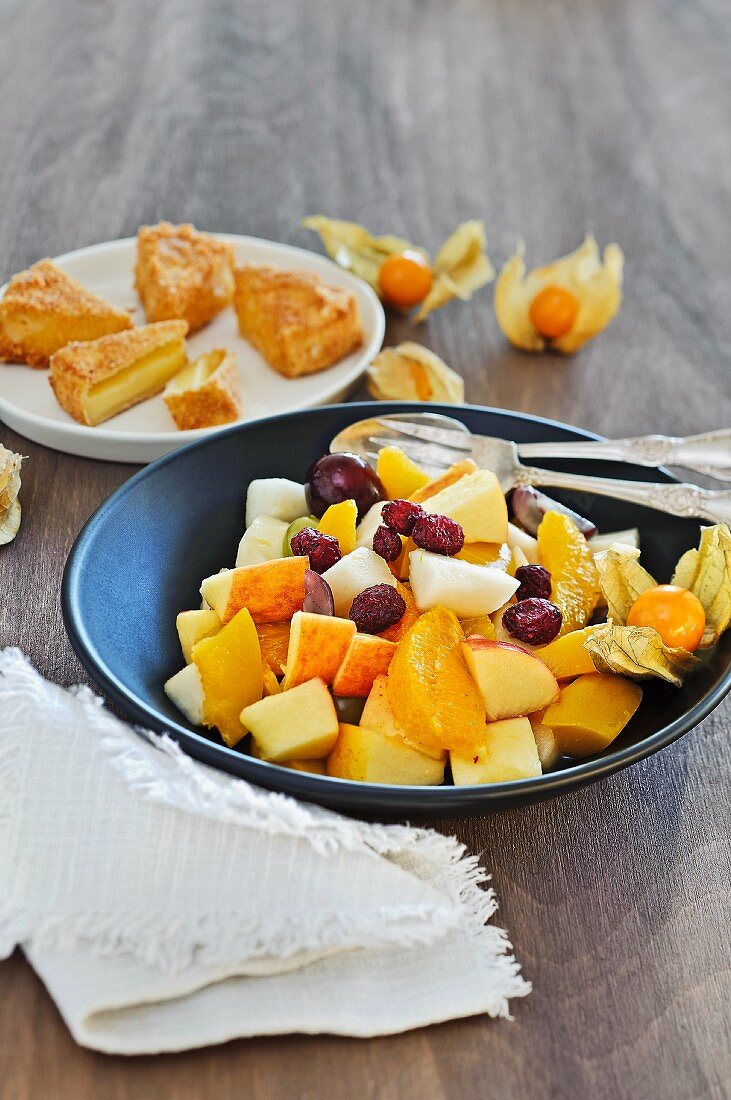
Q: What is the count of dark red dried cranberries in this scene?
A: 7